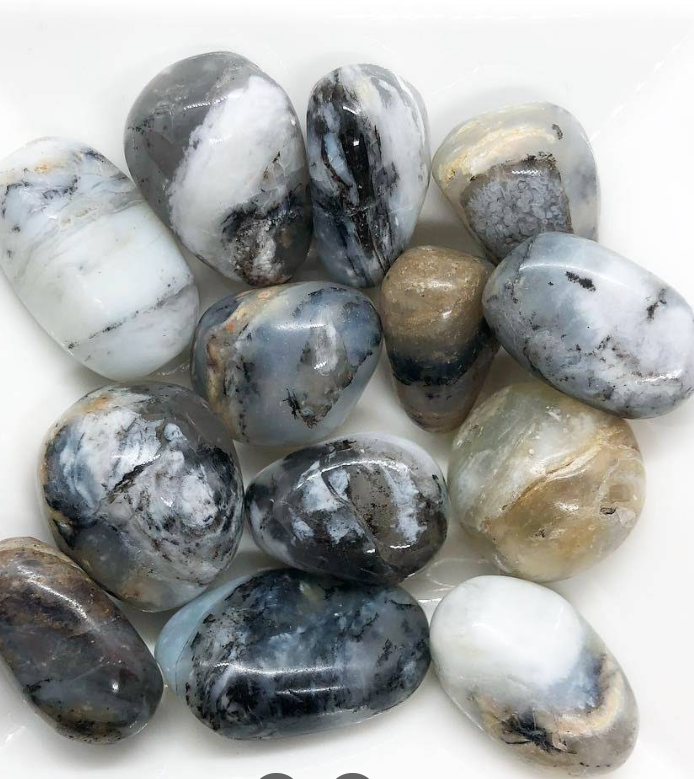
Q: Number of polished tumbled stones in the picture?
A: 13